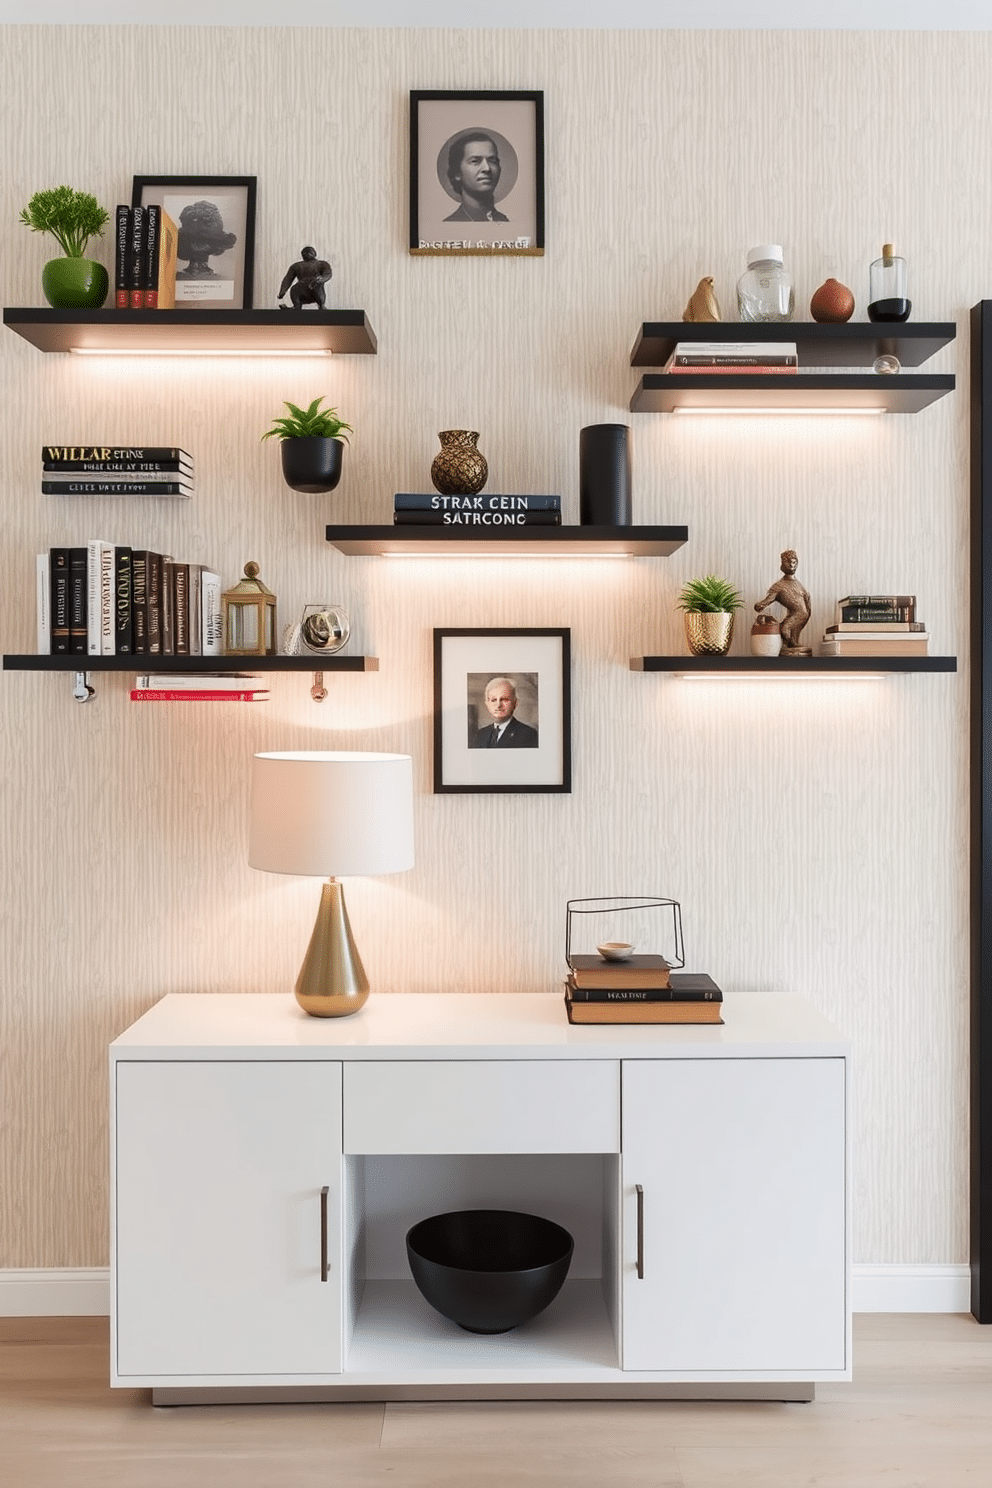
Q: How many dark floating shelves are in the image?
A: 6